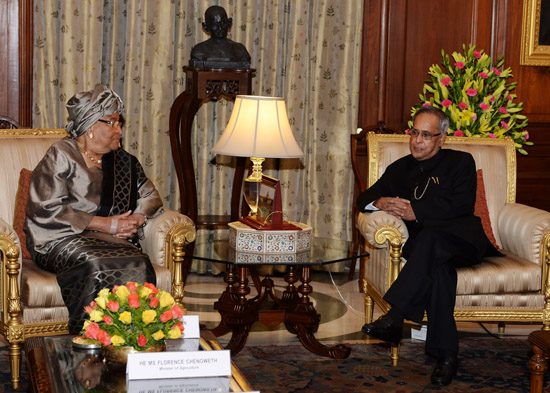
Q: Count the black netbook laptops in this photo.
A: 0